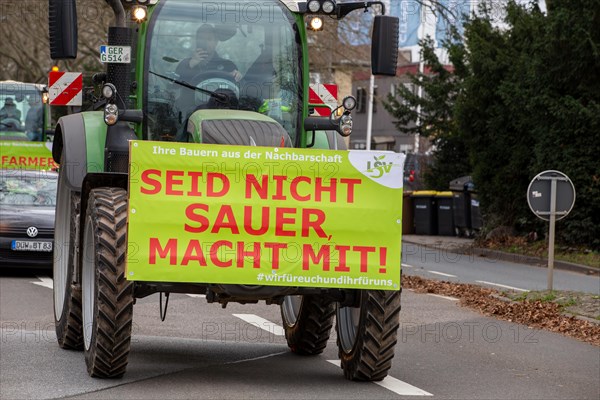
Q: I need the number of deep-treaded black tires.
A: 4